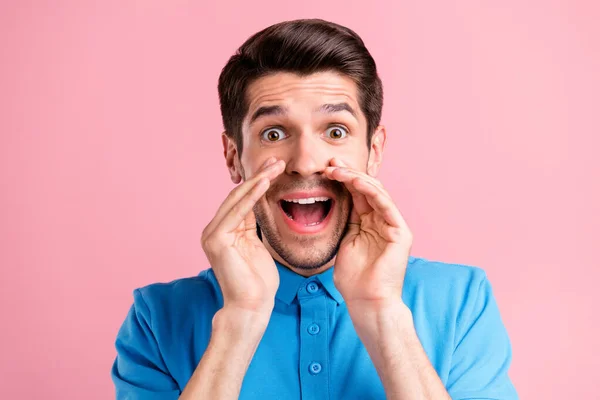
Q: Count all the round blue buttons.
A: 3